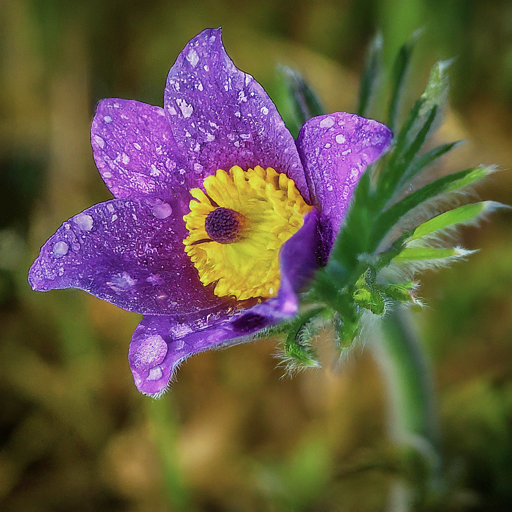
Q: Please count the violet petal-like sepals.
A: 6